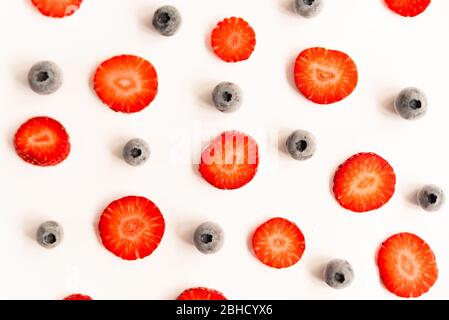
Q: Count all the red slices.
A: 13